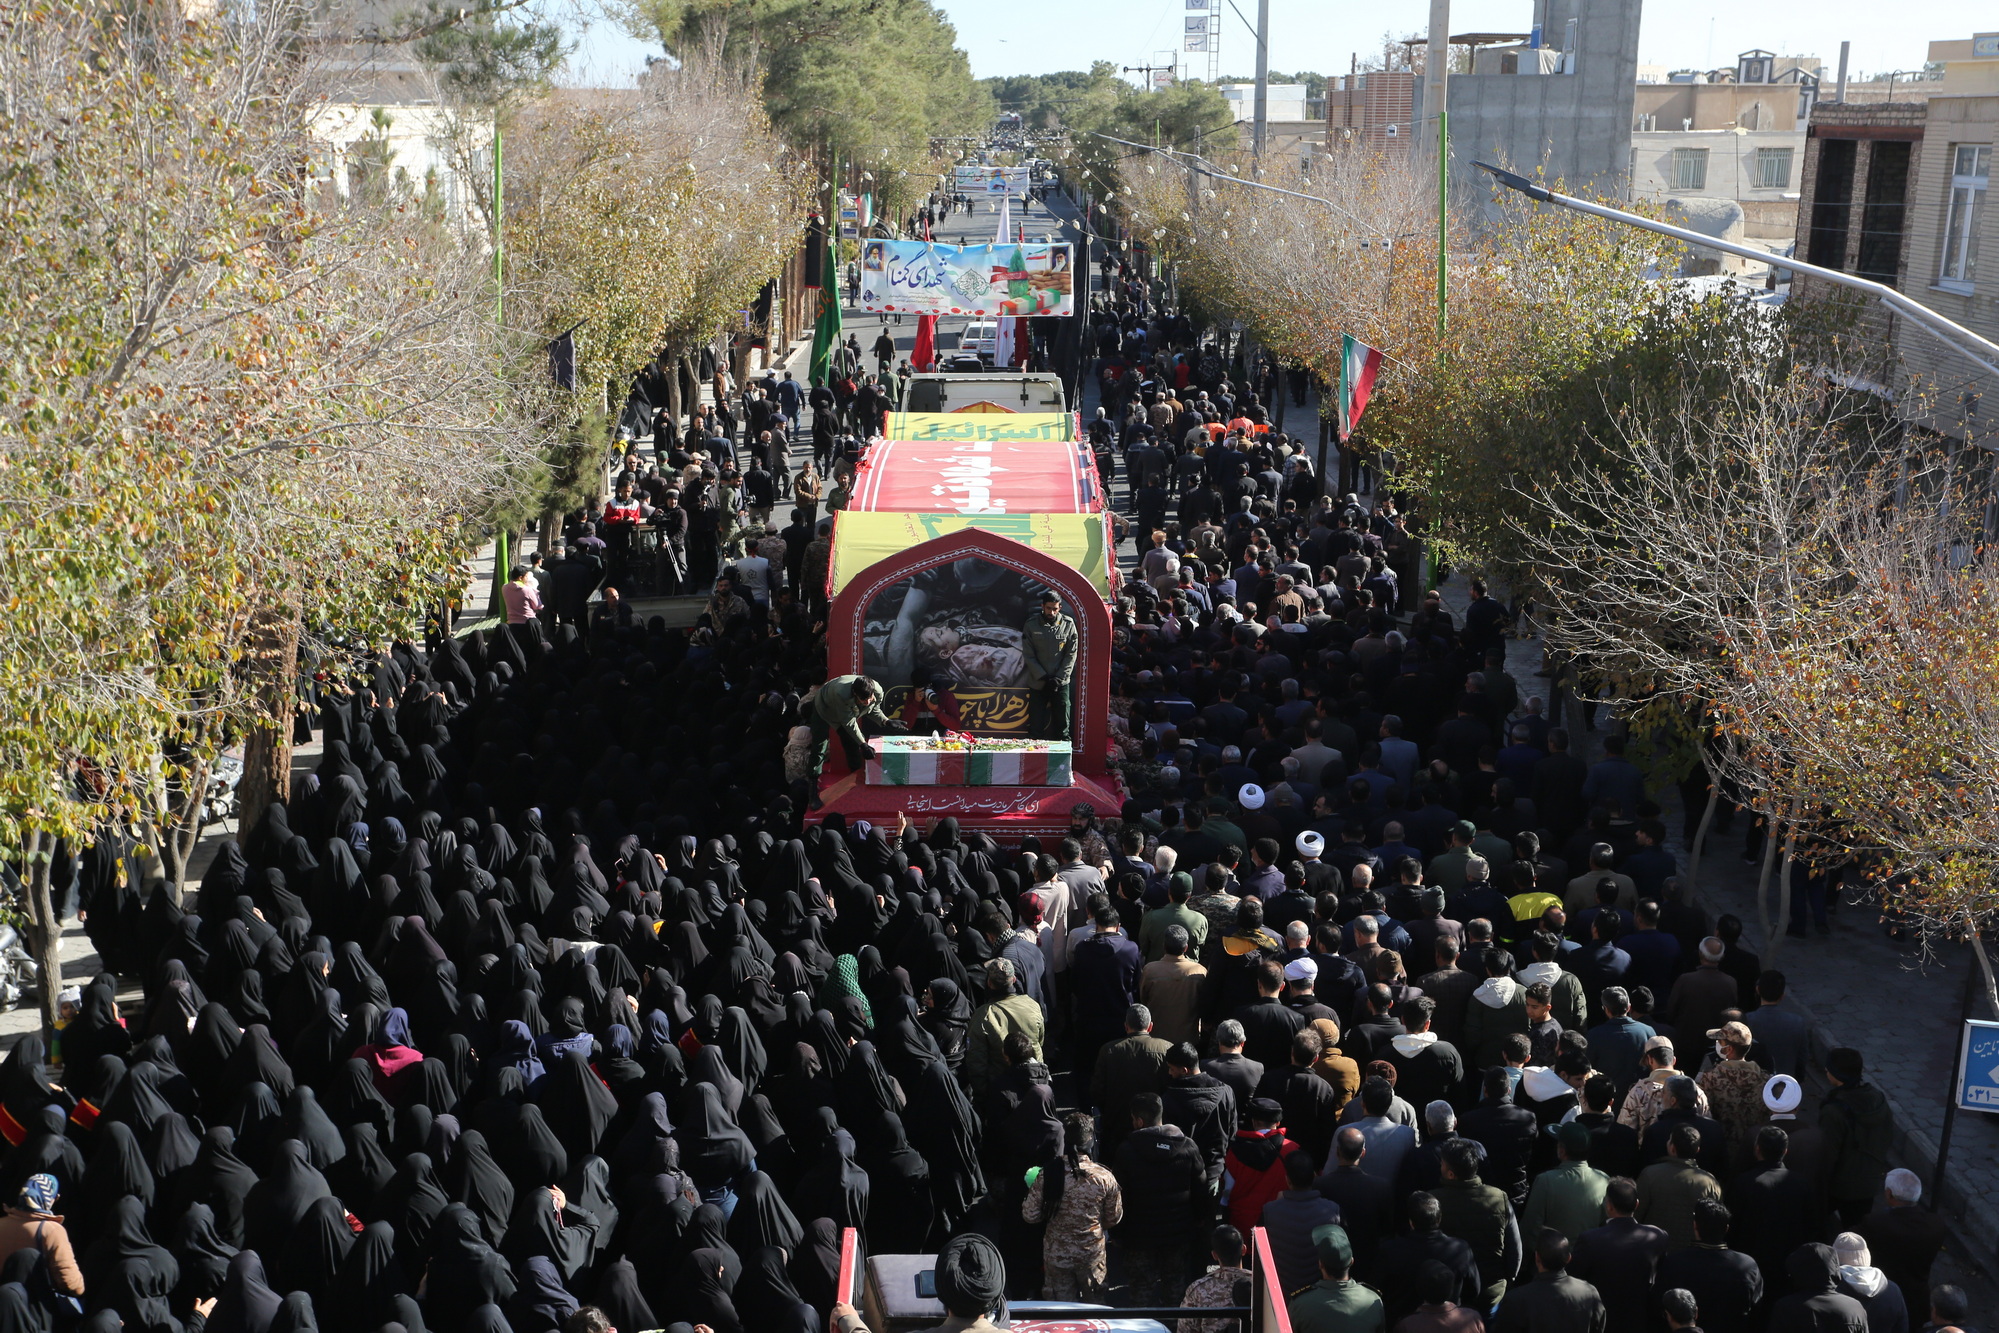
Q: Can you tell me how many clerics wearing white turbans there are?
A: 4